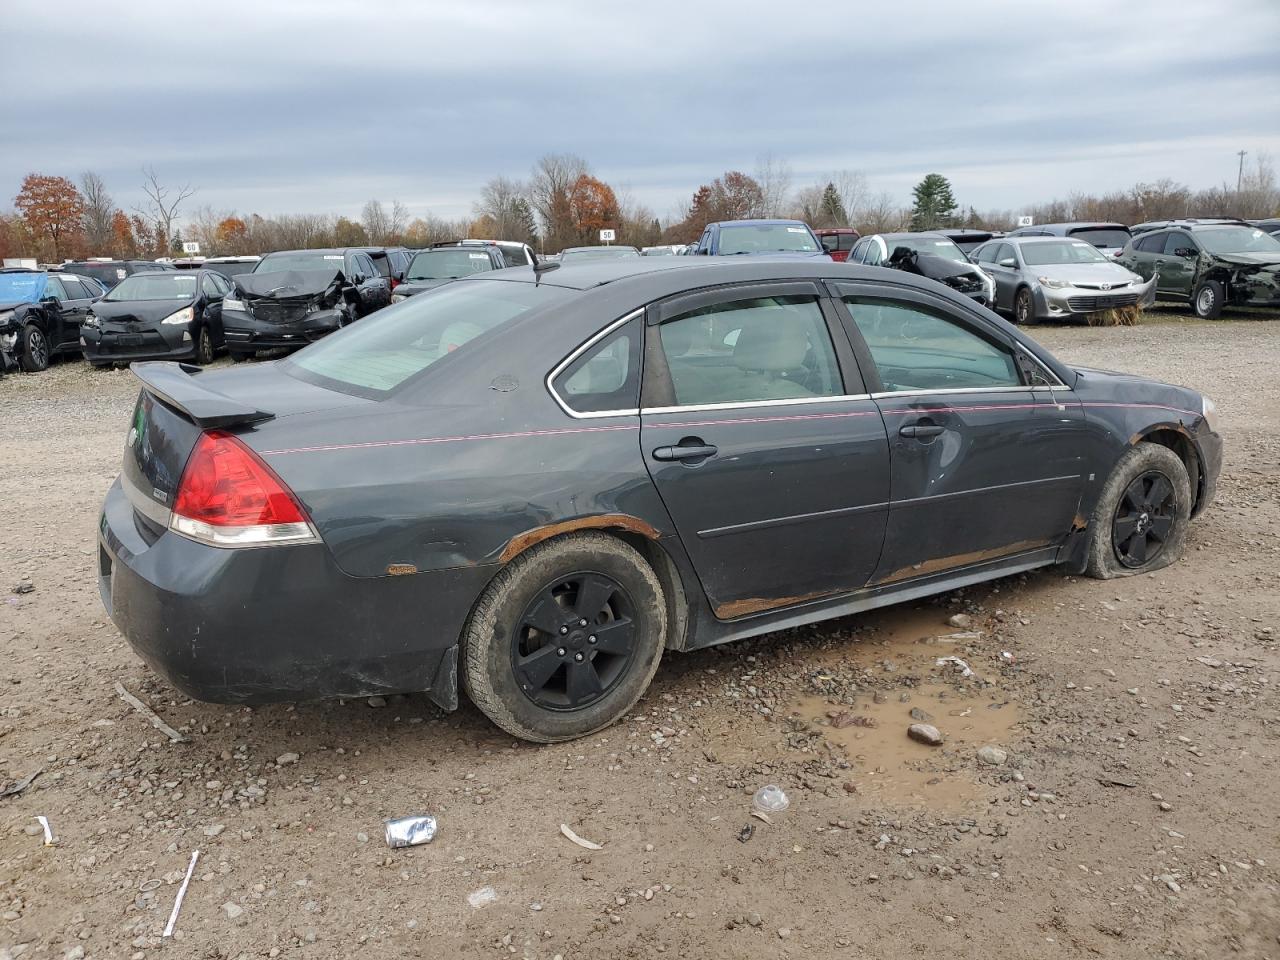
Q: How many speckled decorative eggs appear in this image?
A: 0